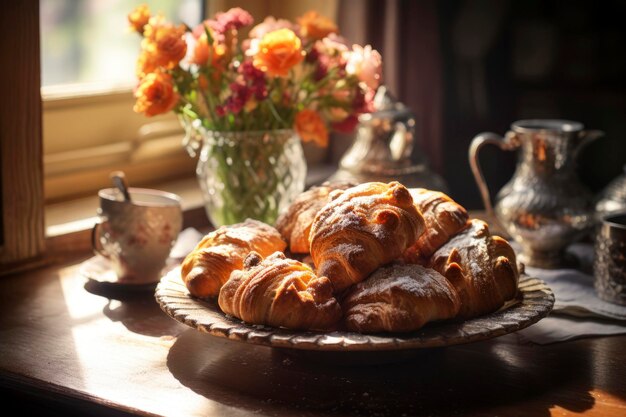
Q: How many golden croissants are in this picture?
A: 7